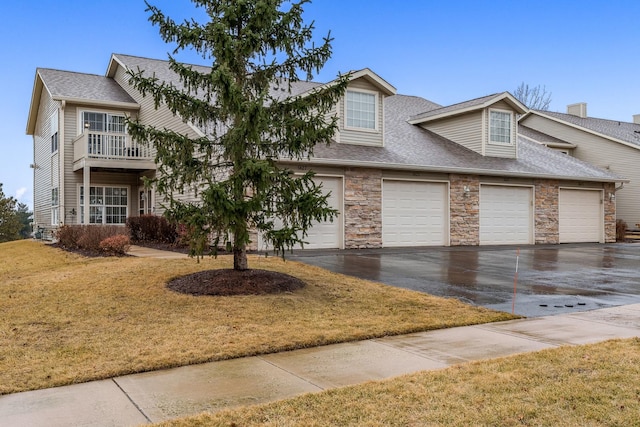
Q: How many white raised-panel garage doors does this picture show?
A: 4